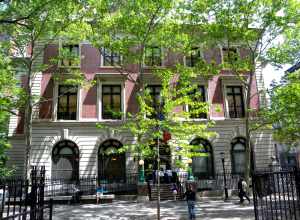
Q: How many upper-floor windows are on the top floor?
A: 5